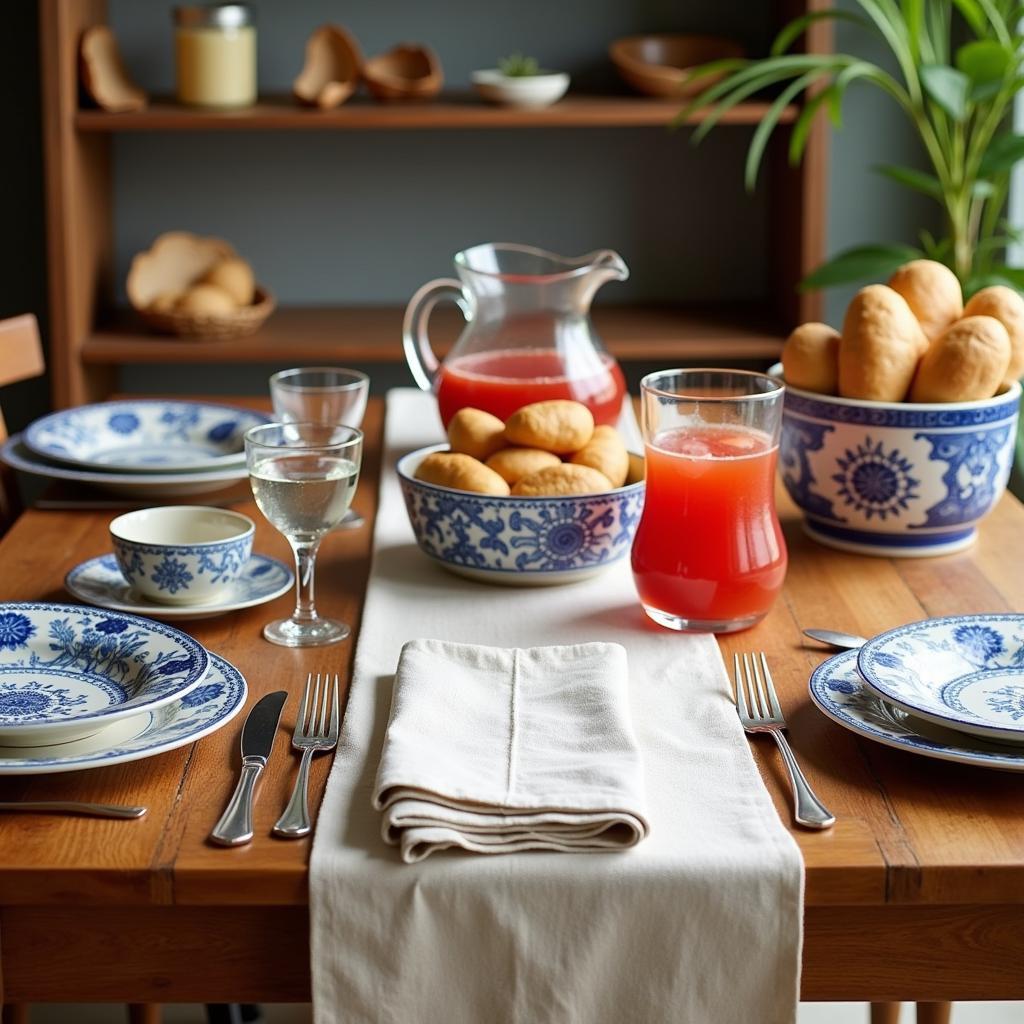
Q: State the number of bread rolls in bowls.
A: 11